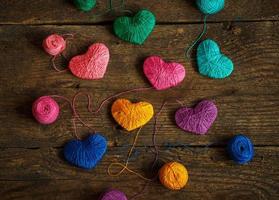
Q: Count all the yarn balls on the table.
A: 7